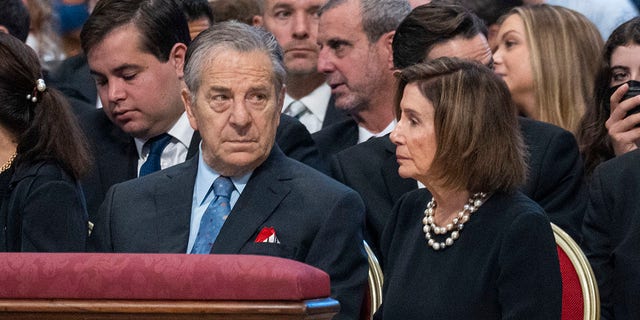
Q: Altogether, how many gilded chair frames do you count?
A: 2